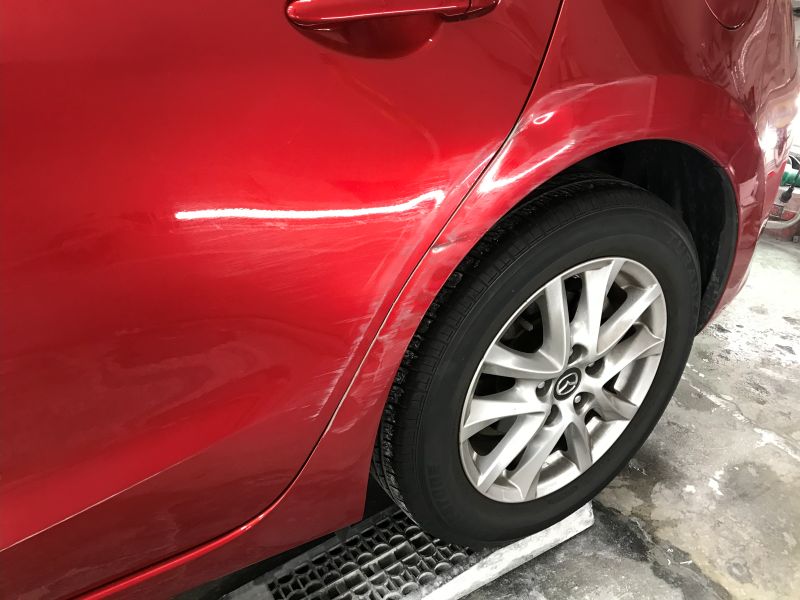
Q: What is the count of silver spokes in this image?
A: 10